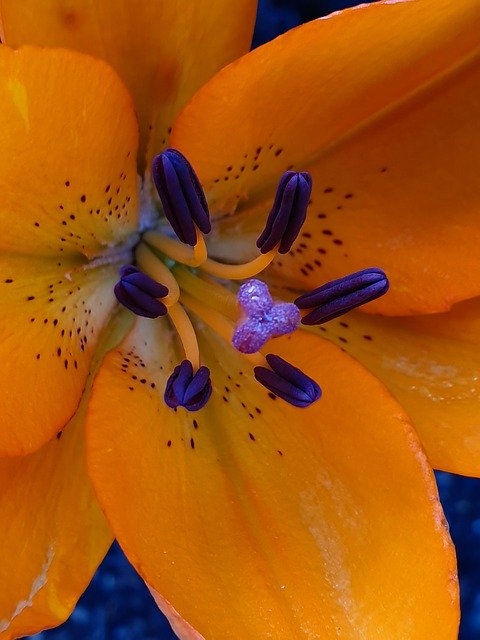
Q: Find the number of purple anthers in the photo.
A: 6